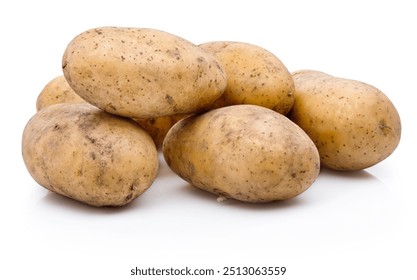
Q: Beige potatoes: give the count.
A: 6